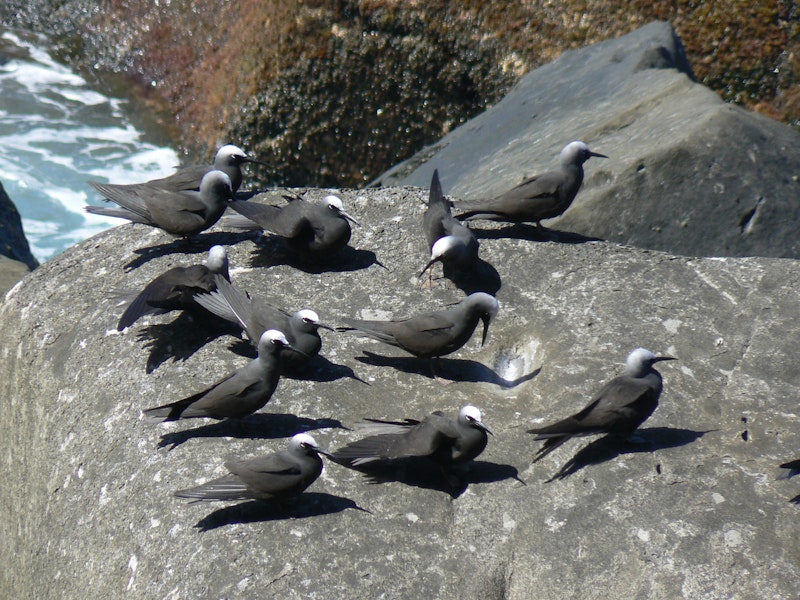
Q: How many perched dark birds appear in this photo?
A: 12